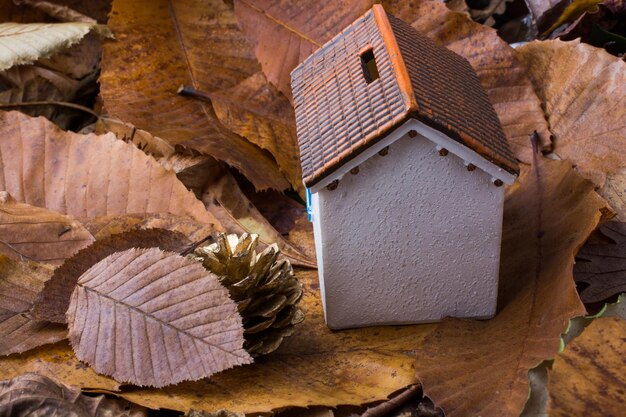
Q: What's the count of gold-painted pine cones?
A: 1